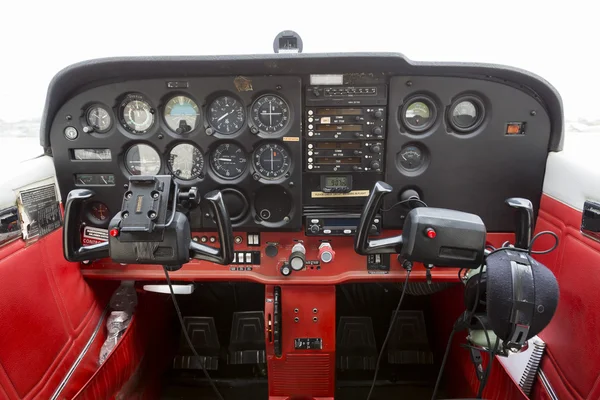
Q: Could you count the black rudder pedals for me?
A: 4